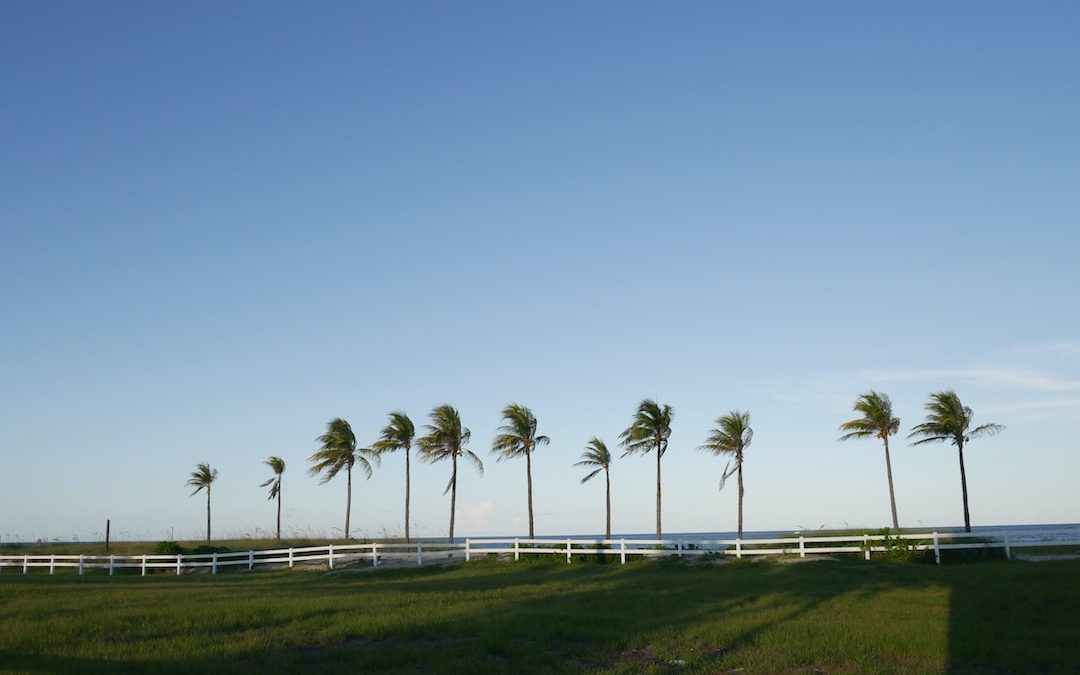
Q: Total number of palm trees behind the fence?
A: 11